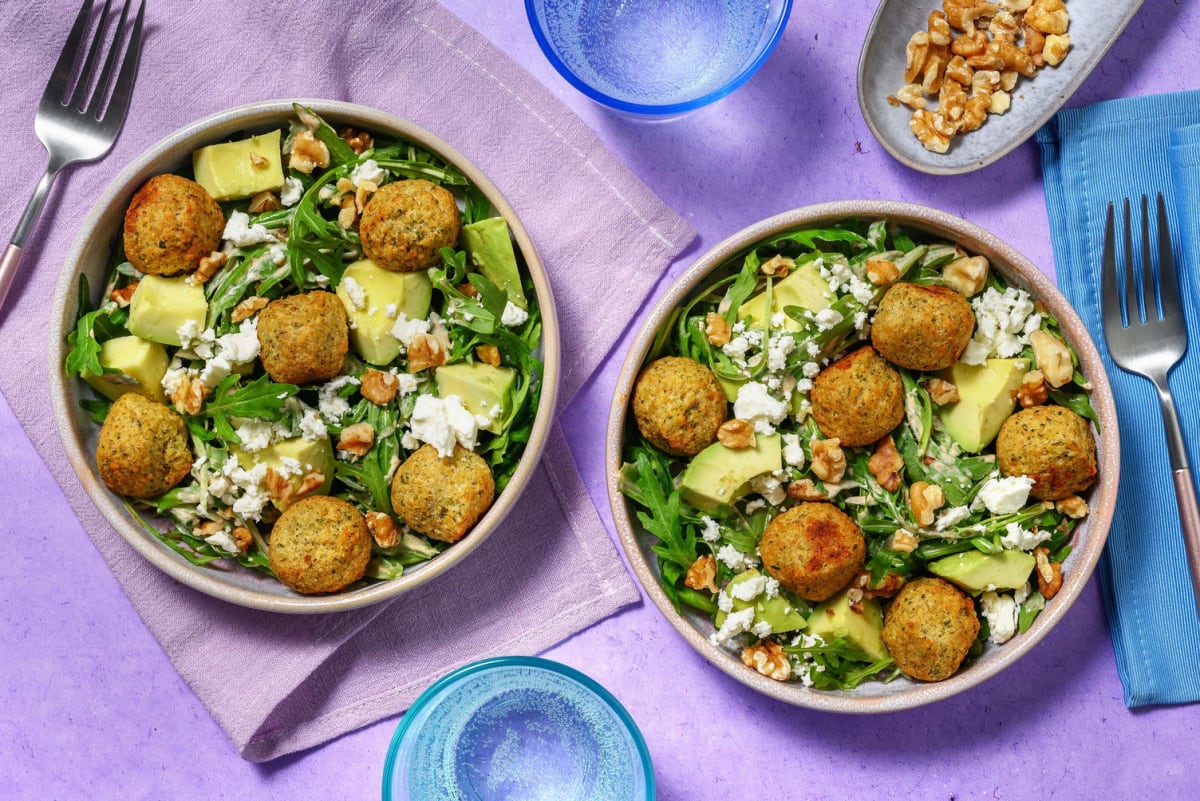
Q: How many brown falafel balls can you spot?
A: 12